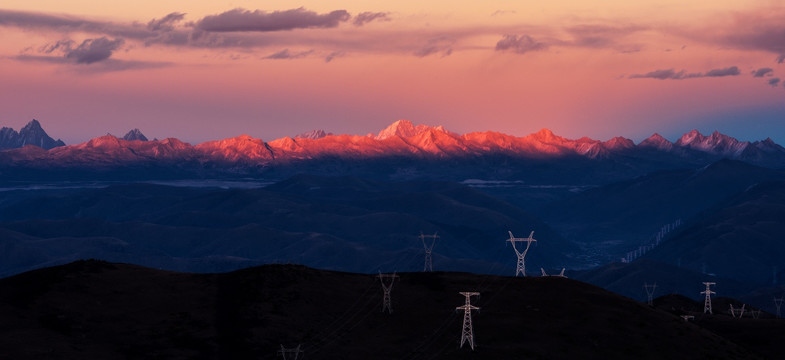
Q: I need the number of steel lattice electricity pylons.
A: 12